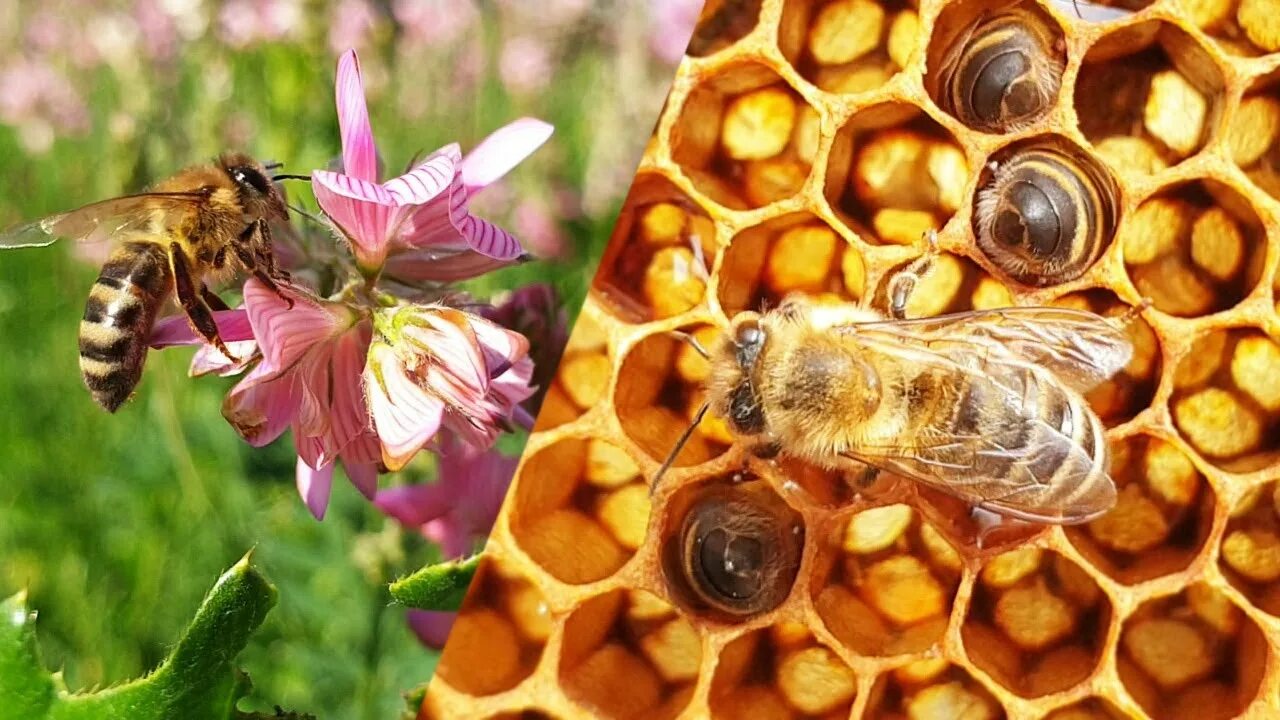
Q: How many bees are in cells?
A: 3